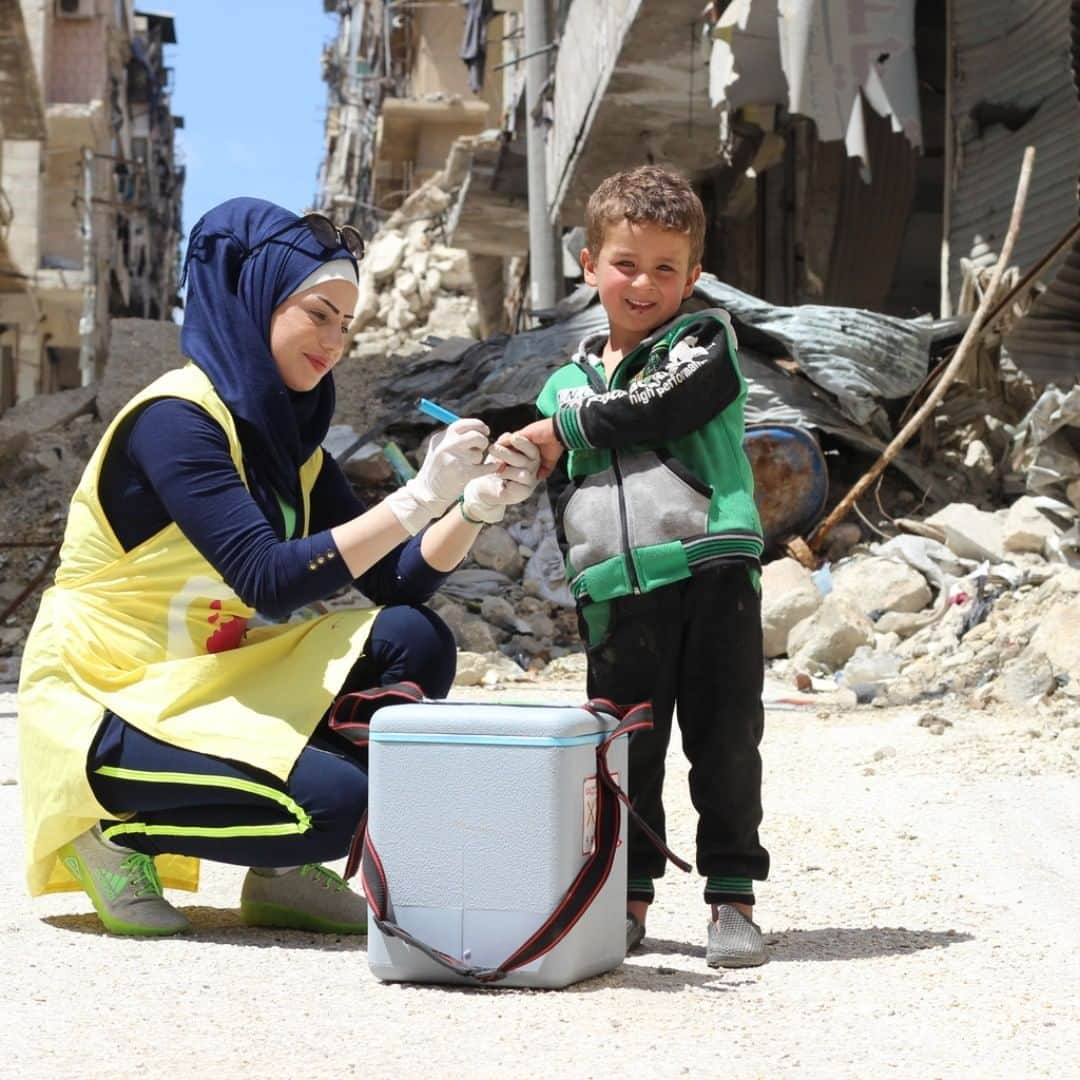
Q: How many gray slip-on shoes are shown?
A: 2